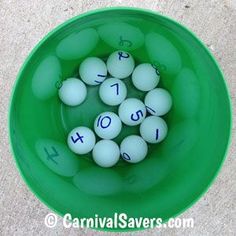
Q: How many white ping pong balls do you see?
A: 12